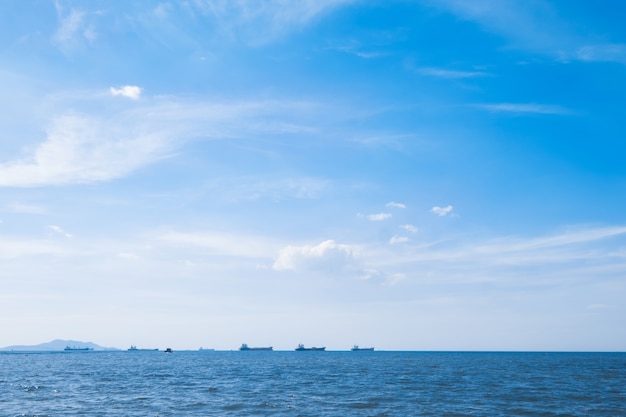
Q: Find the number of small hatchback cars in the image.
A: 0